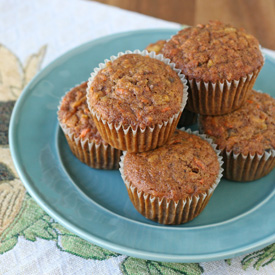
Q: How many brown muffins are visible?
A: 6